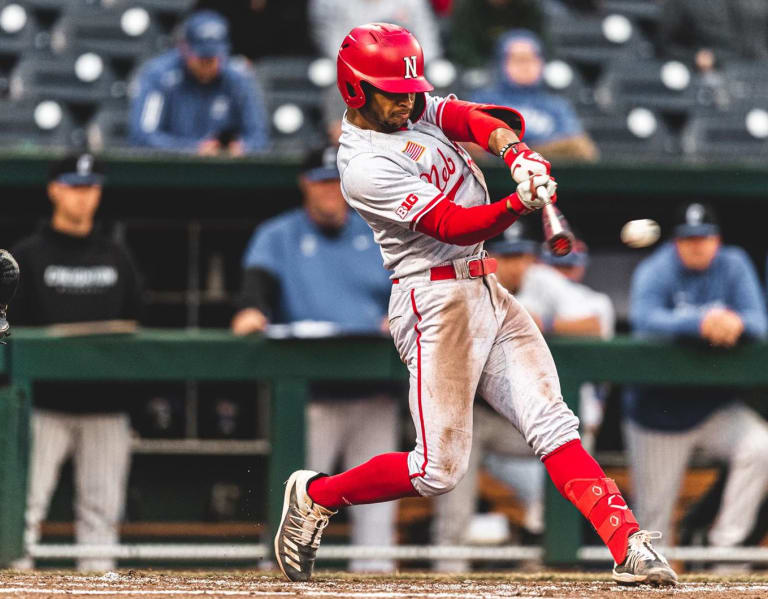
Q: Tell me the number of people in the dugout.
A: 5